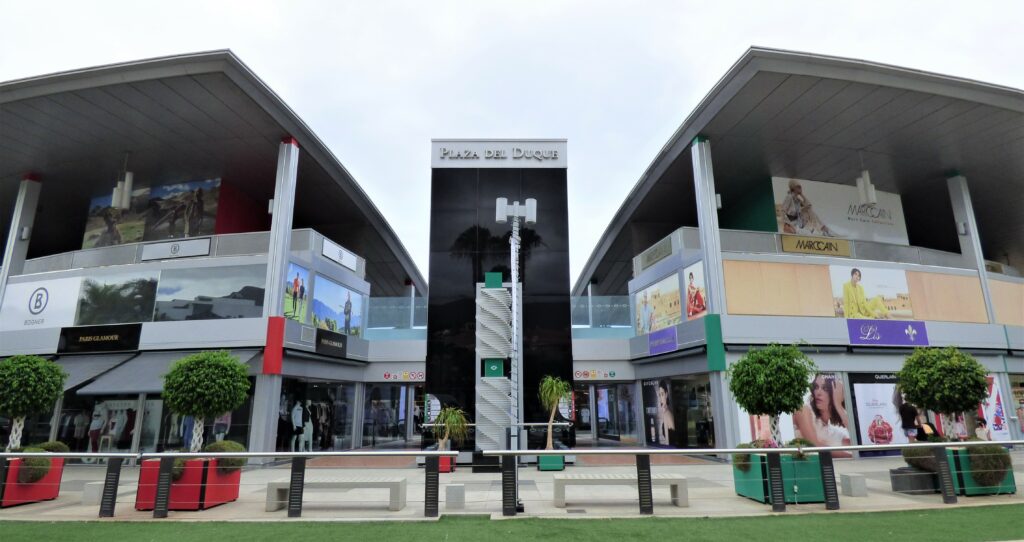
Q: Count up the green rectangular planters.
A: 3